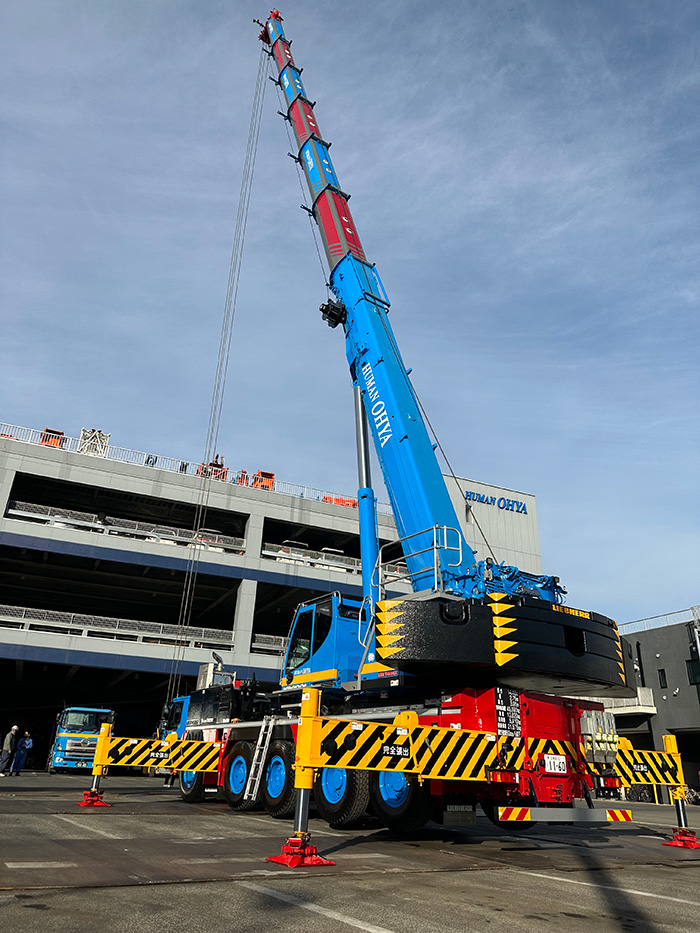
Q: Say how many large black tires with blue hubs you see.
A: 5